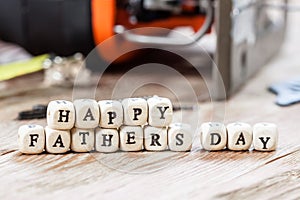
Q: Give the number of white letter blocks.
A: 15